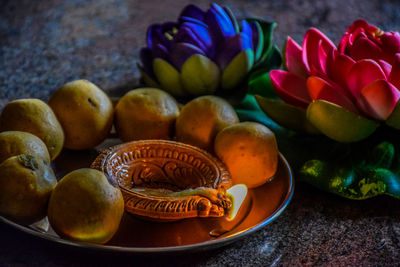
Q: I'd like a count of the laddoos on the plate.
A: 8